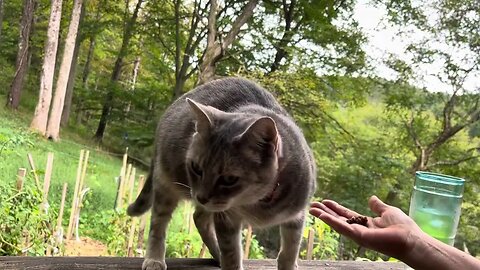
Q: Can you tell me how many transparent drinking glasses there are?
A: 1